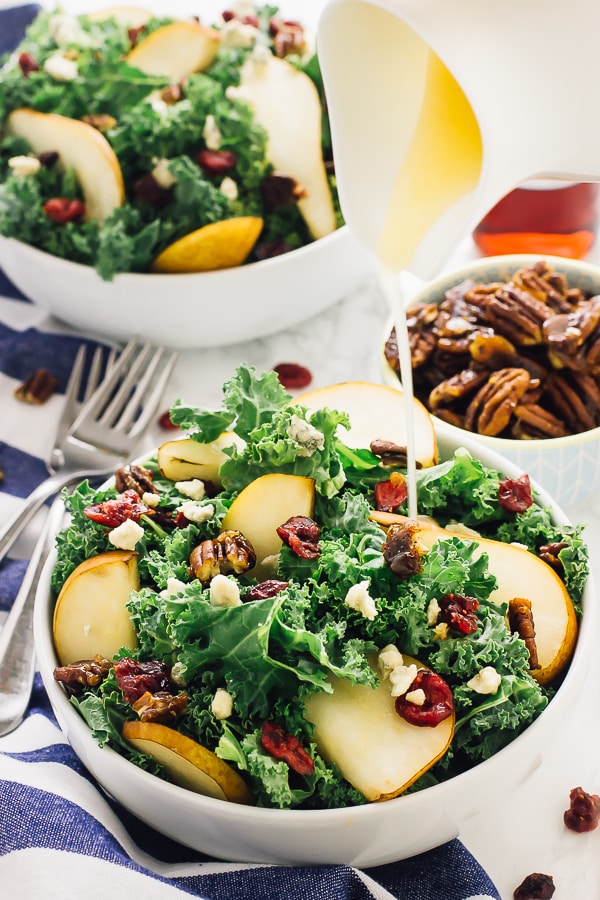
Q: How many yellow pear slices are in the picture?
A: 12